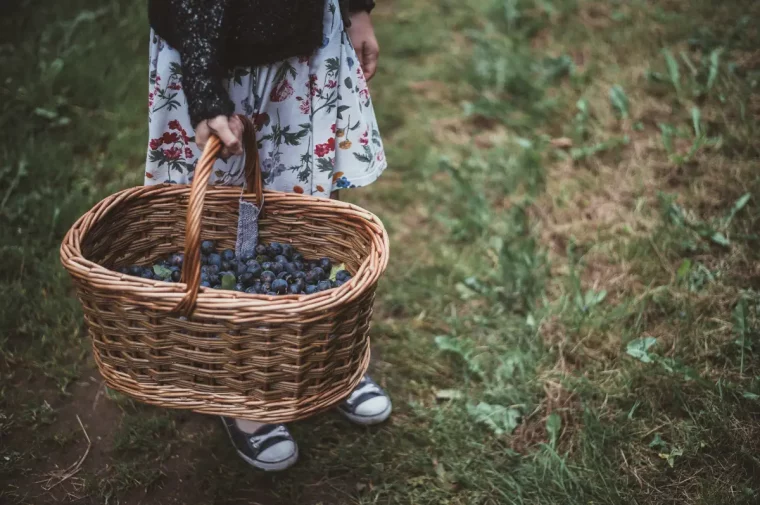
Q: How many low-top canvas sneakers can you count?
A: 2